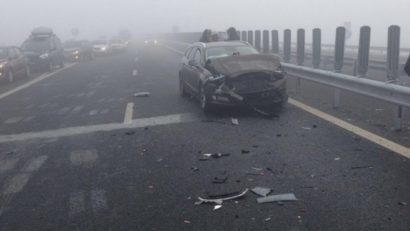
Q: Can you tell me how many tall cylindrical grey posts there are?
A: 11